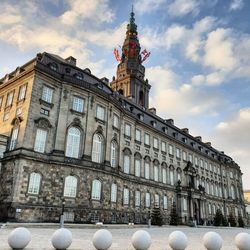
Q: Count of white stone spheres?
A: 7